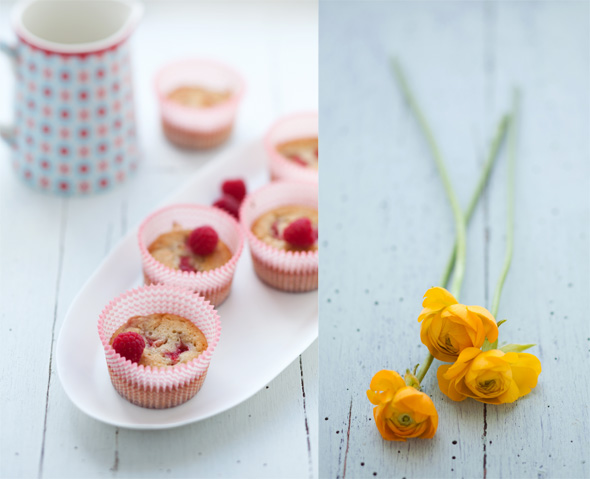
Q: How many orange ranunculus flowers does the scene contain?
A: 3